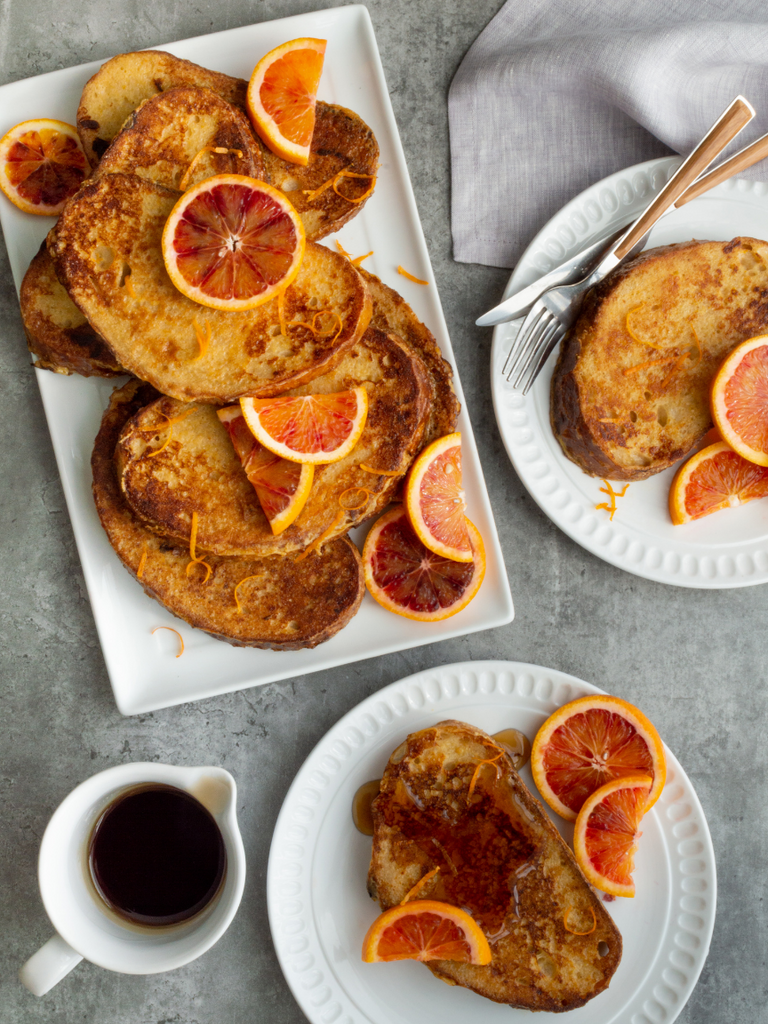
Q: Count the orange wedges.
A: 7